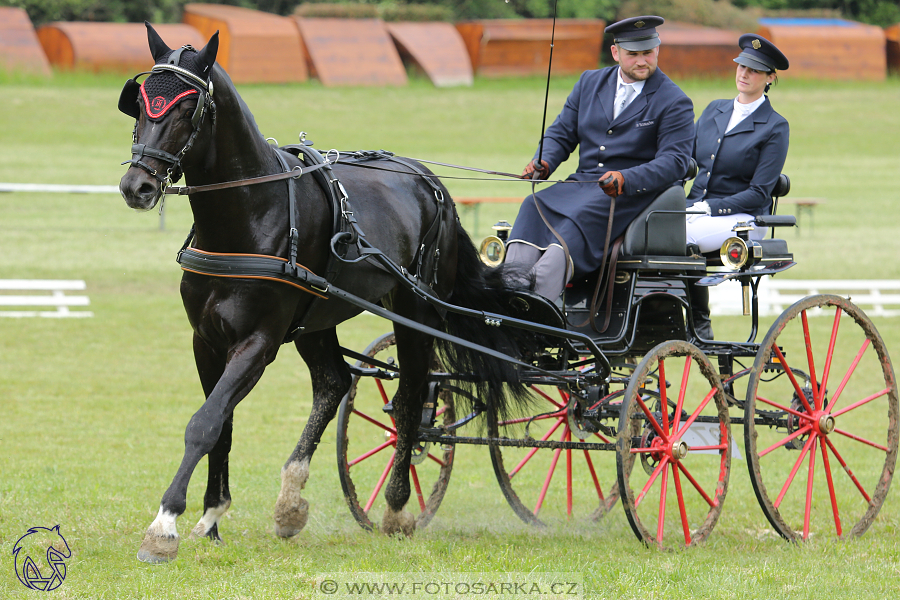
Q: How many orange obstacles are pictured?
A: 9